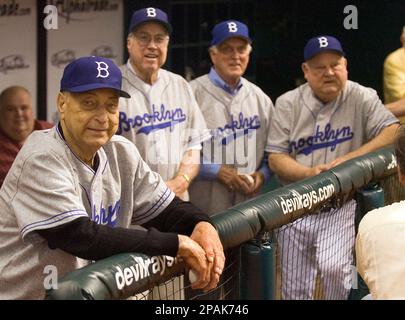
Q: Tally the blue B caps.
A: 4